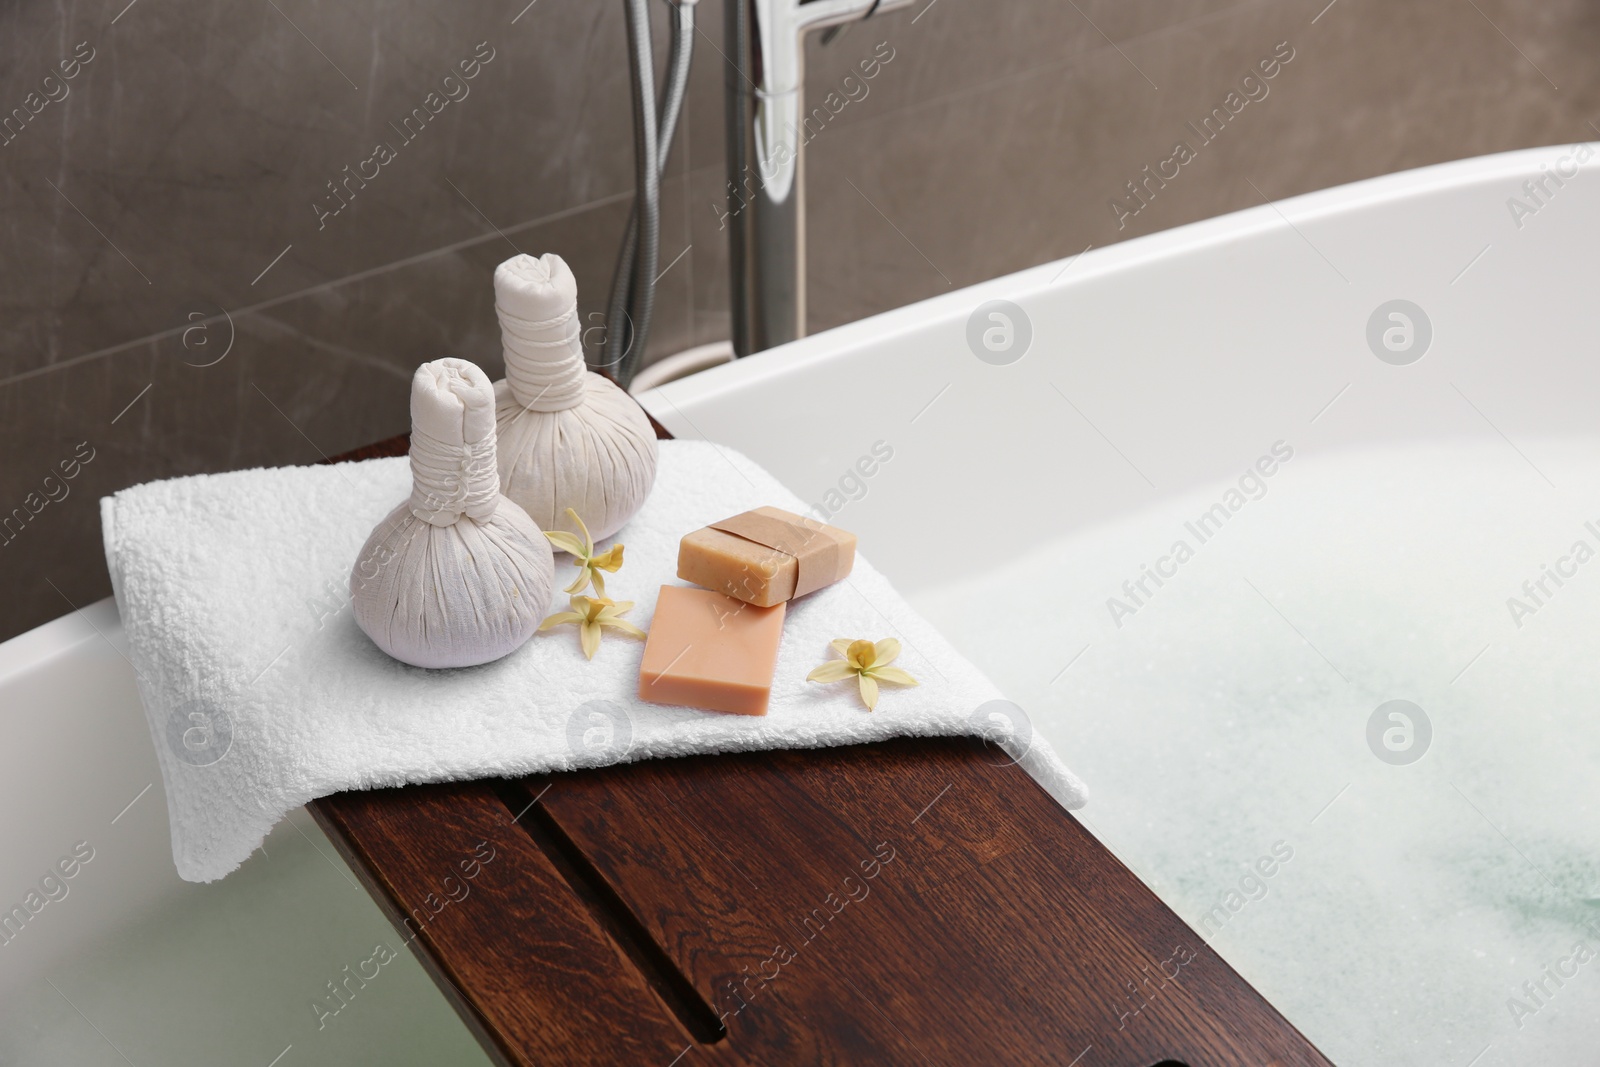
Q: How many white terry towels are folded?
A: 1